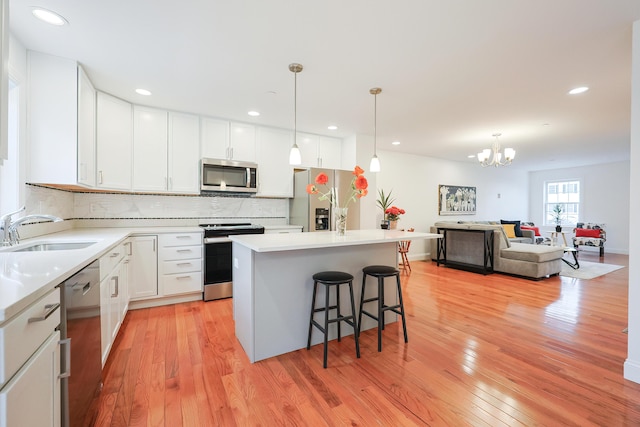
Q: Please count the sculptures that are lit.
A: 0